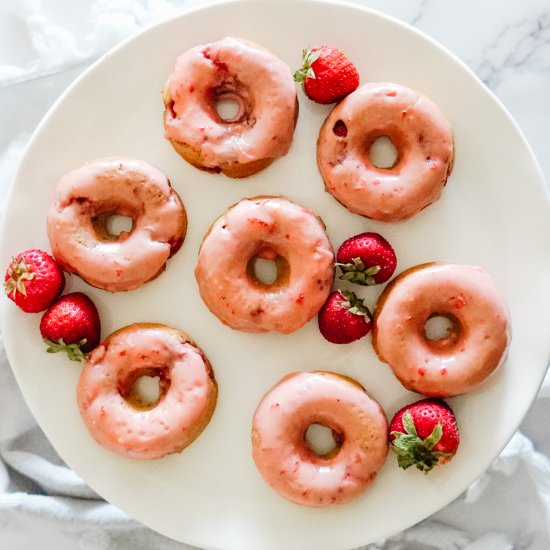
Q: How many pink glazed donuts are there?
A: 7